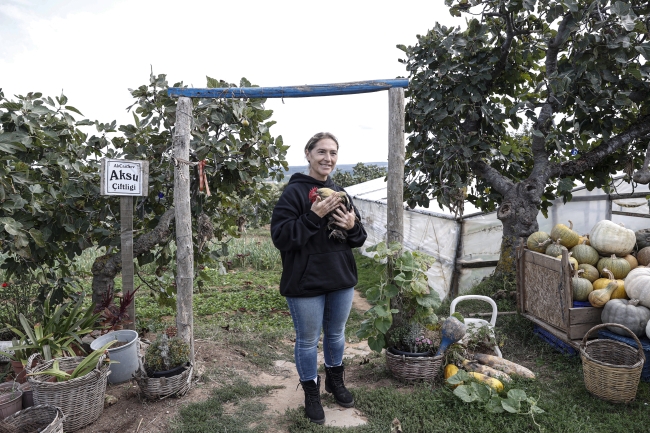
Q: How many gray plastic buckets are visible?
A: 1